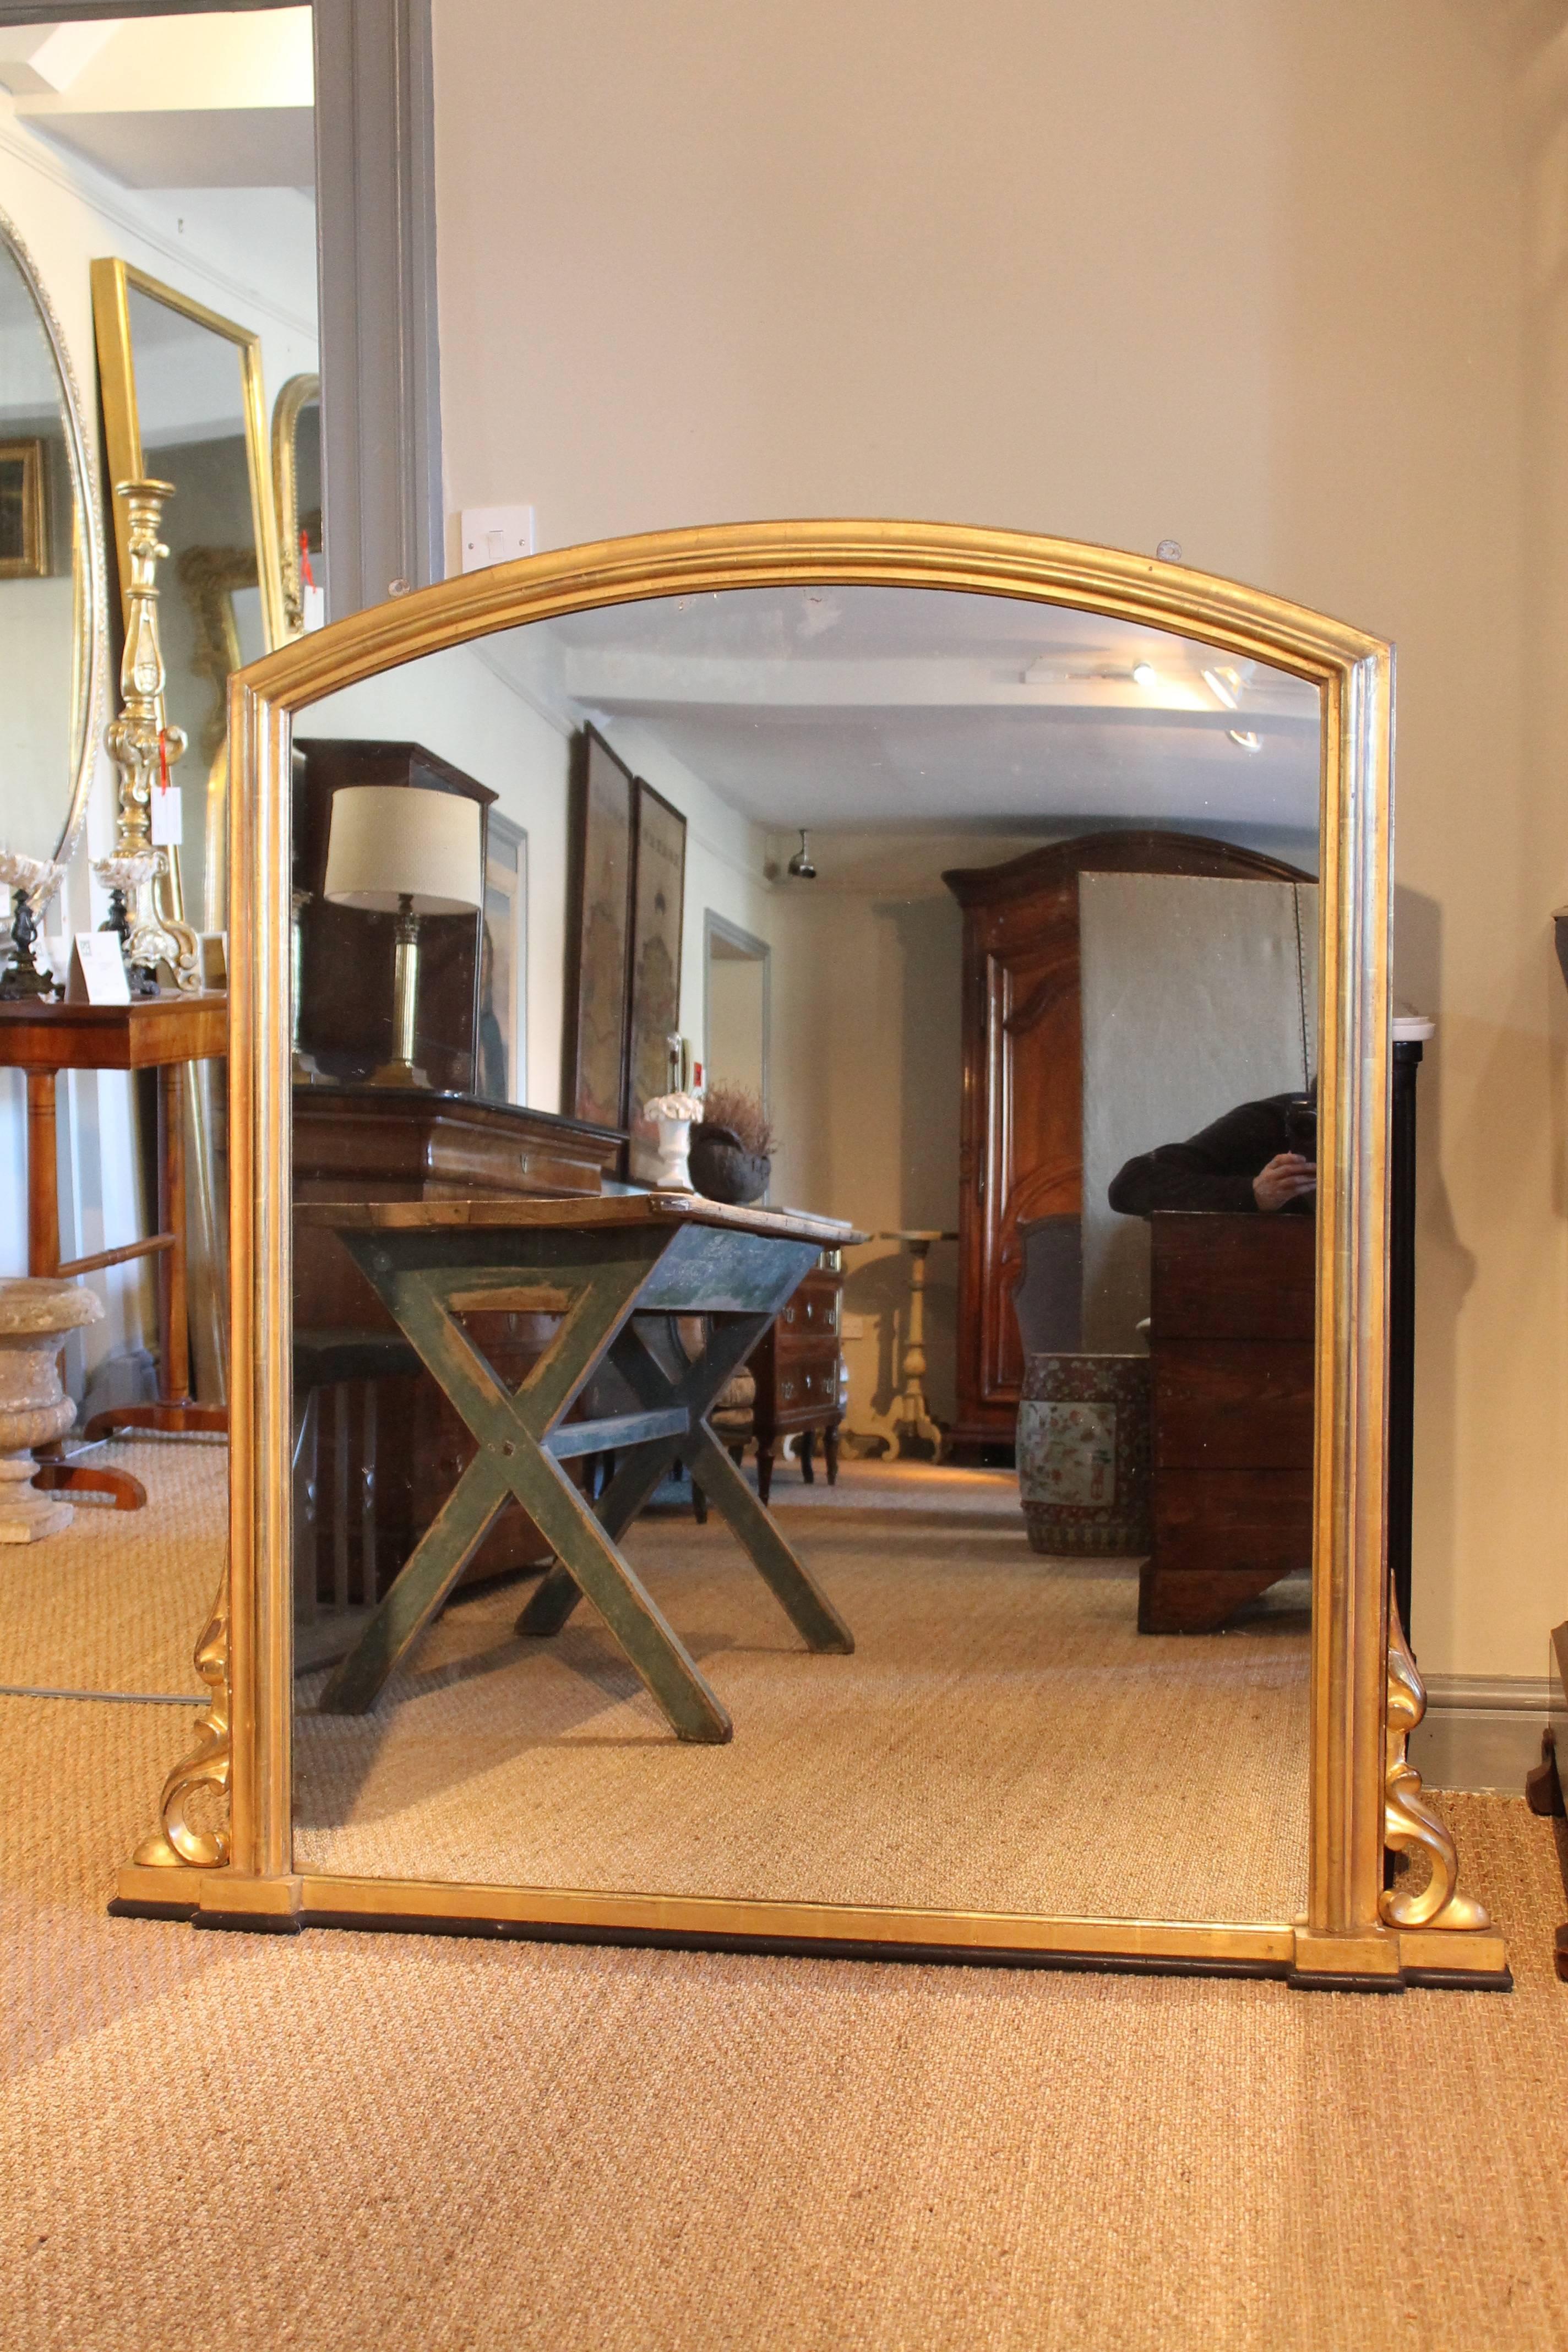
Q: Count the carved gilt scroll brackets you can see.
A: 2